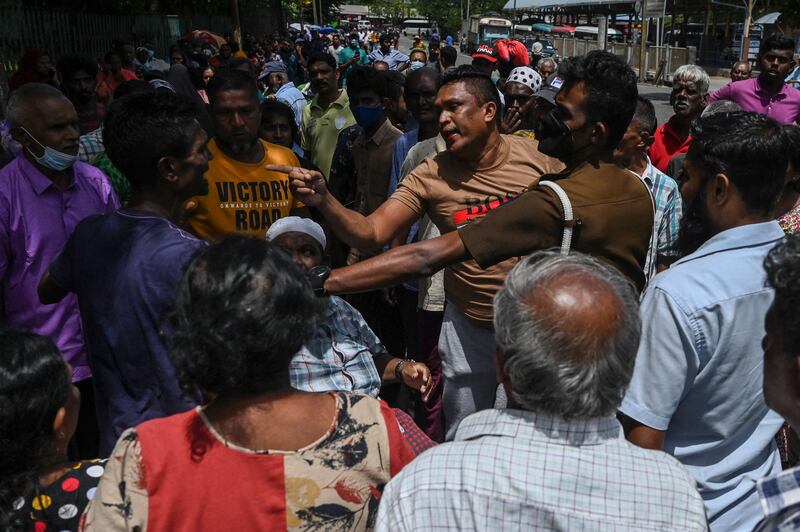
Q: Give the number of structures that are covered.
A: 1